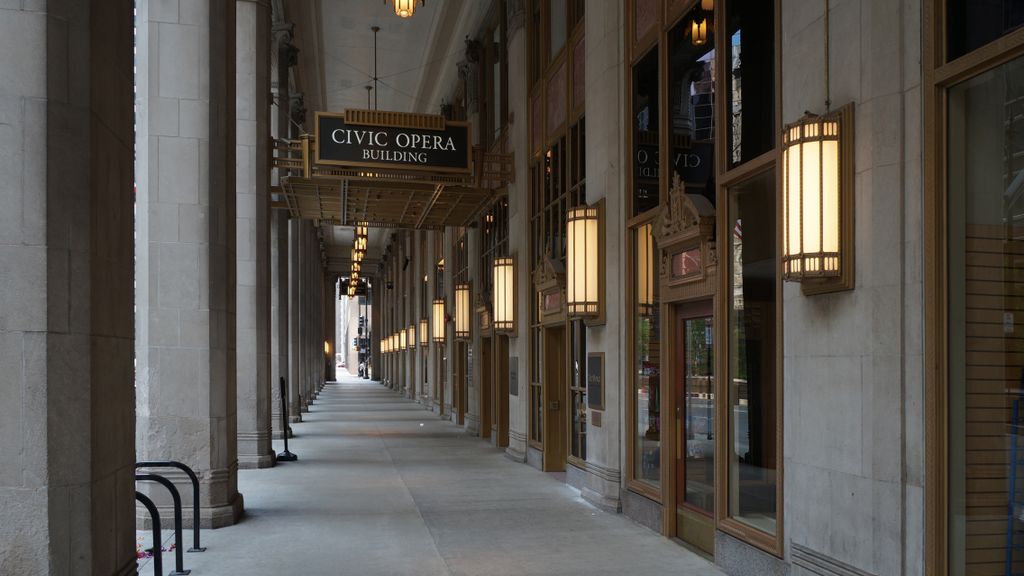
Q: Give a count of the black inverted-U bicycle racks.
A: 3